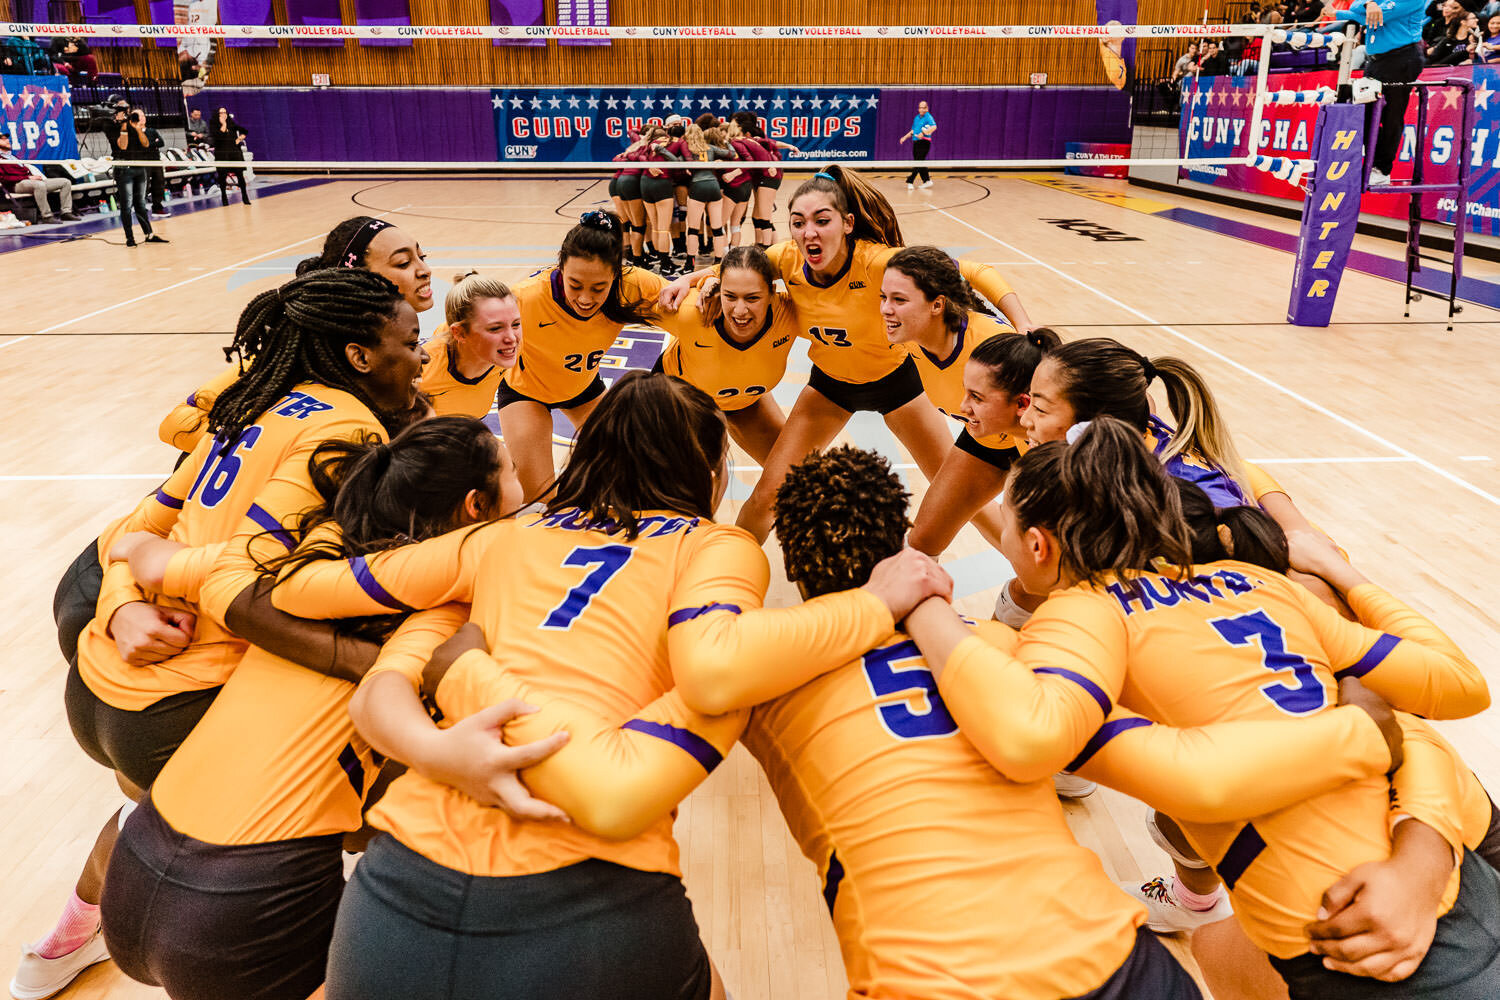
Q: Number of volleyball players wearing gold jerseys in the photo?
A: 13